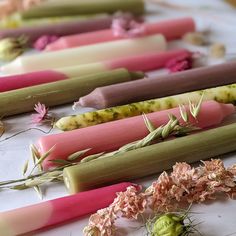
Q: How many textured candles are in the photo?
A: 1